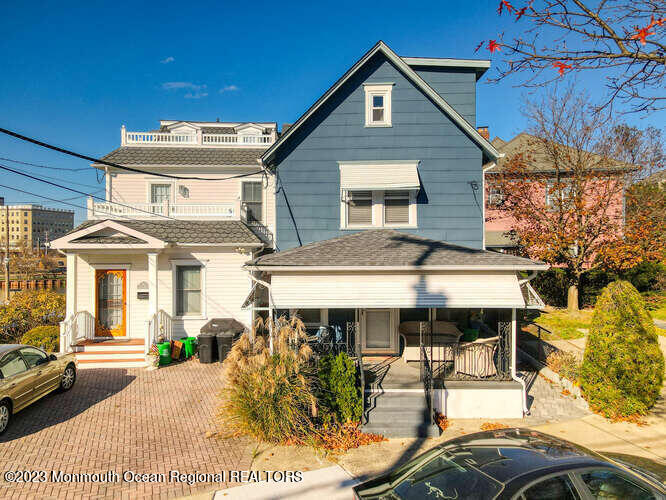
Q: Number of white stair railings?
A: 2